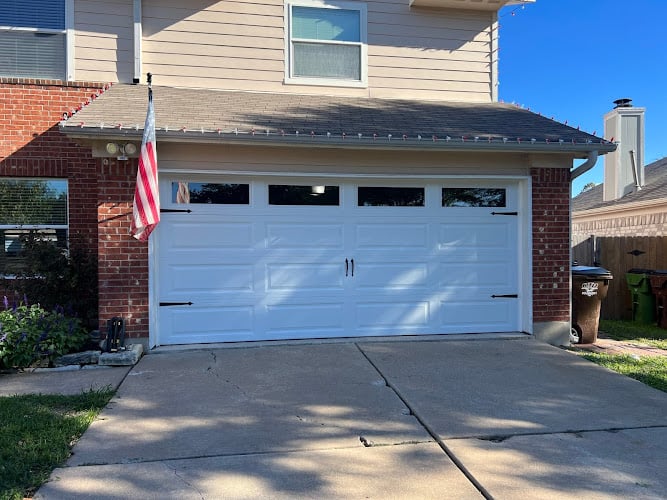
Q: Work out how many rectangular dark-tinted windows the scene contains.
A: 4